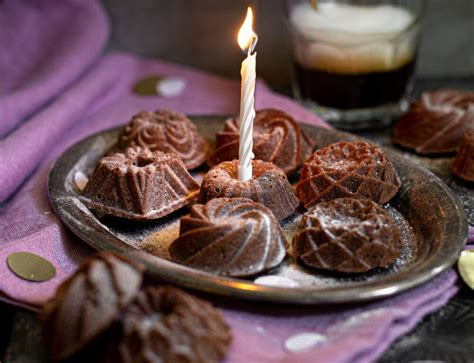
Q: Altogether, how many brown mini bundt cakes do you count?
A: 11